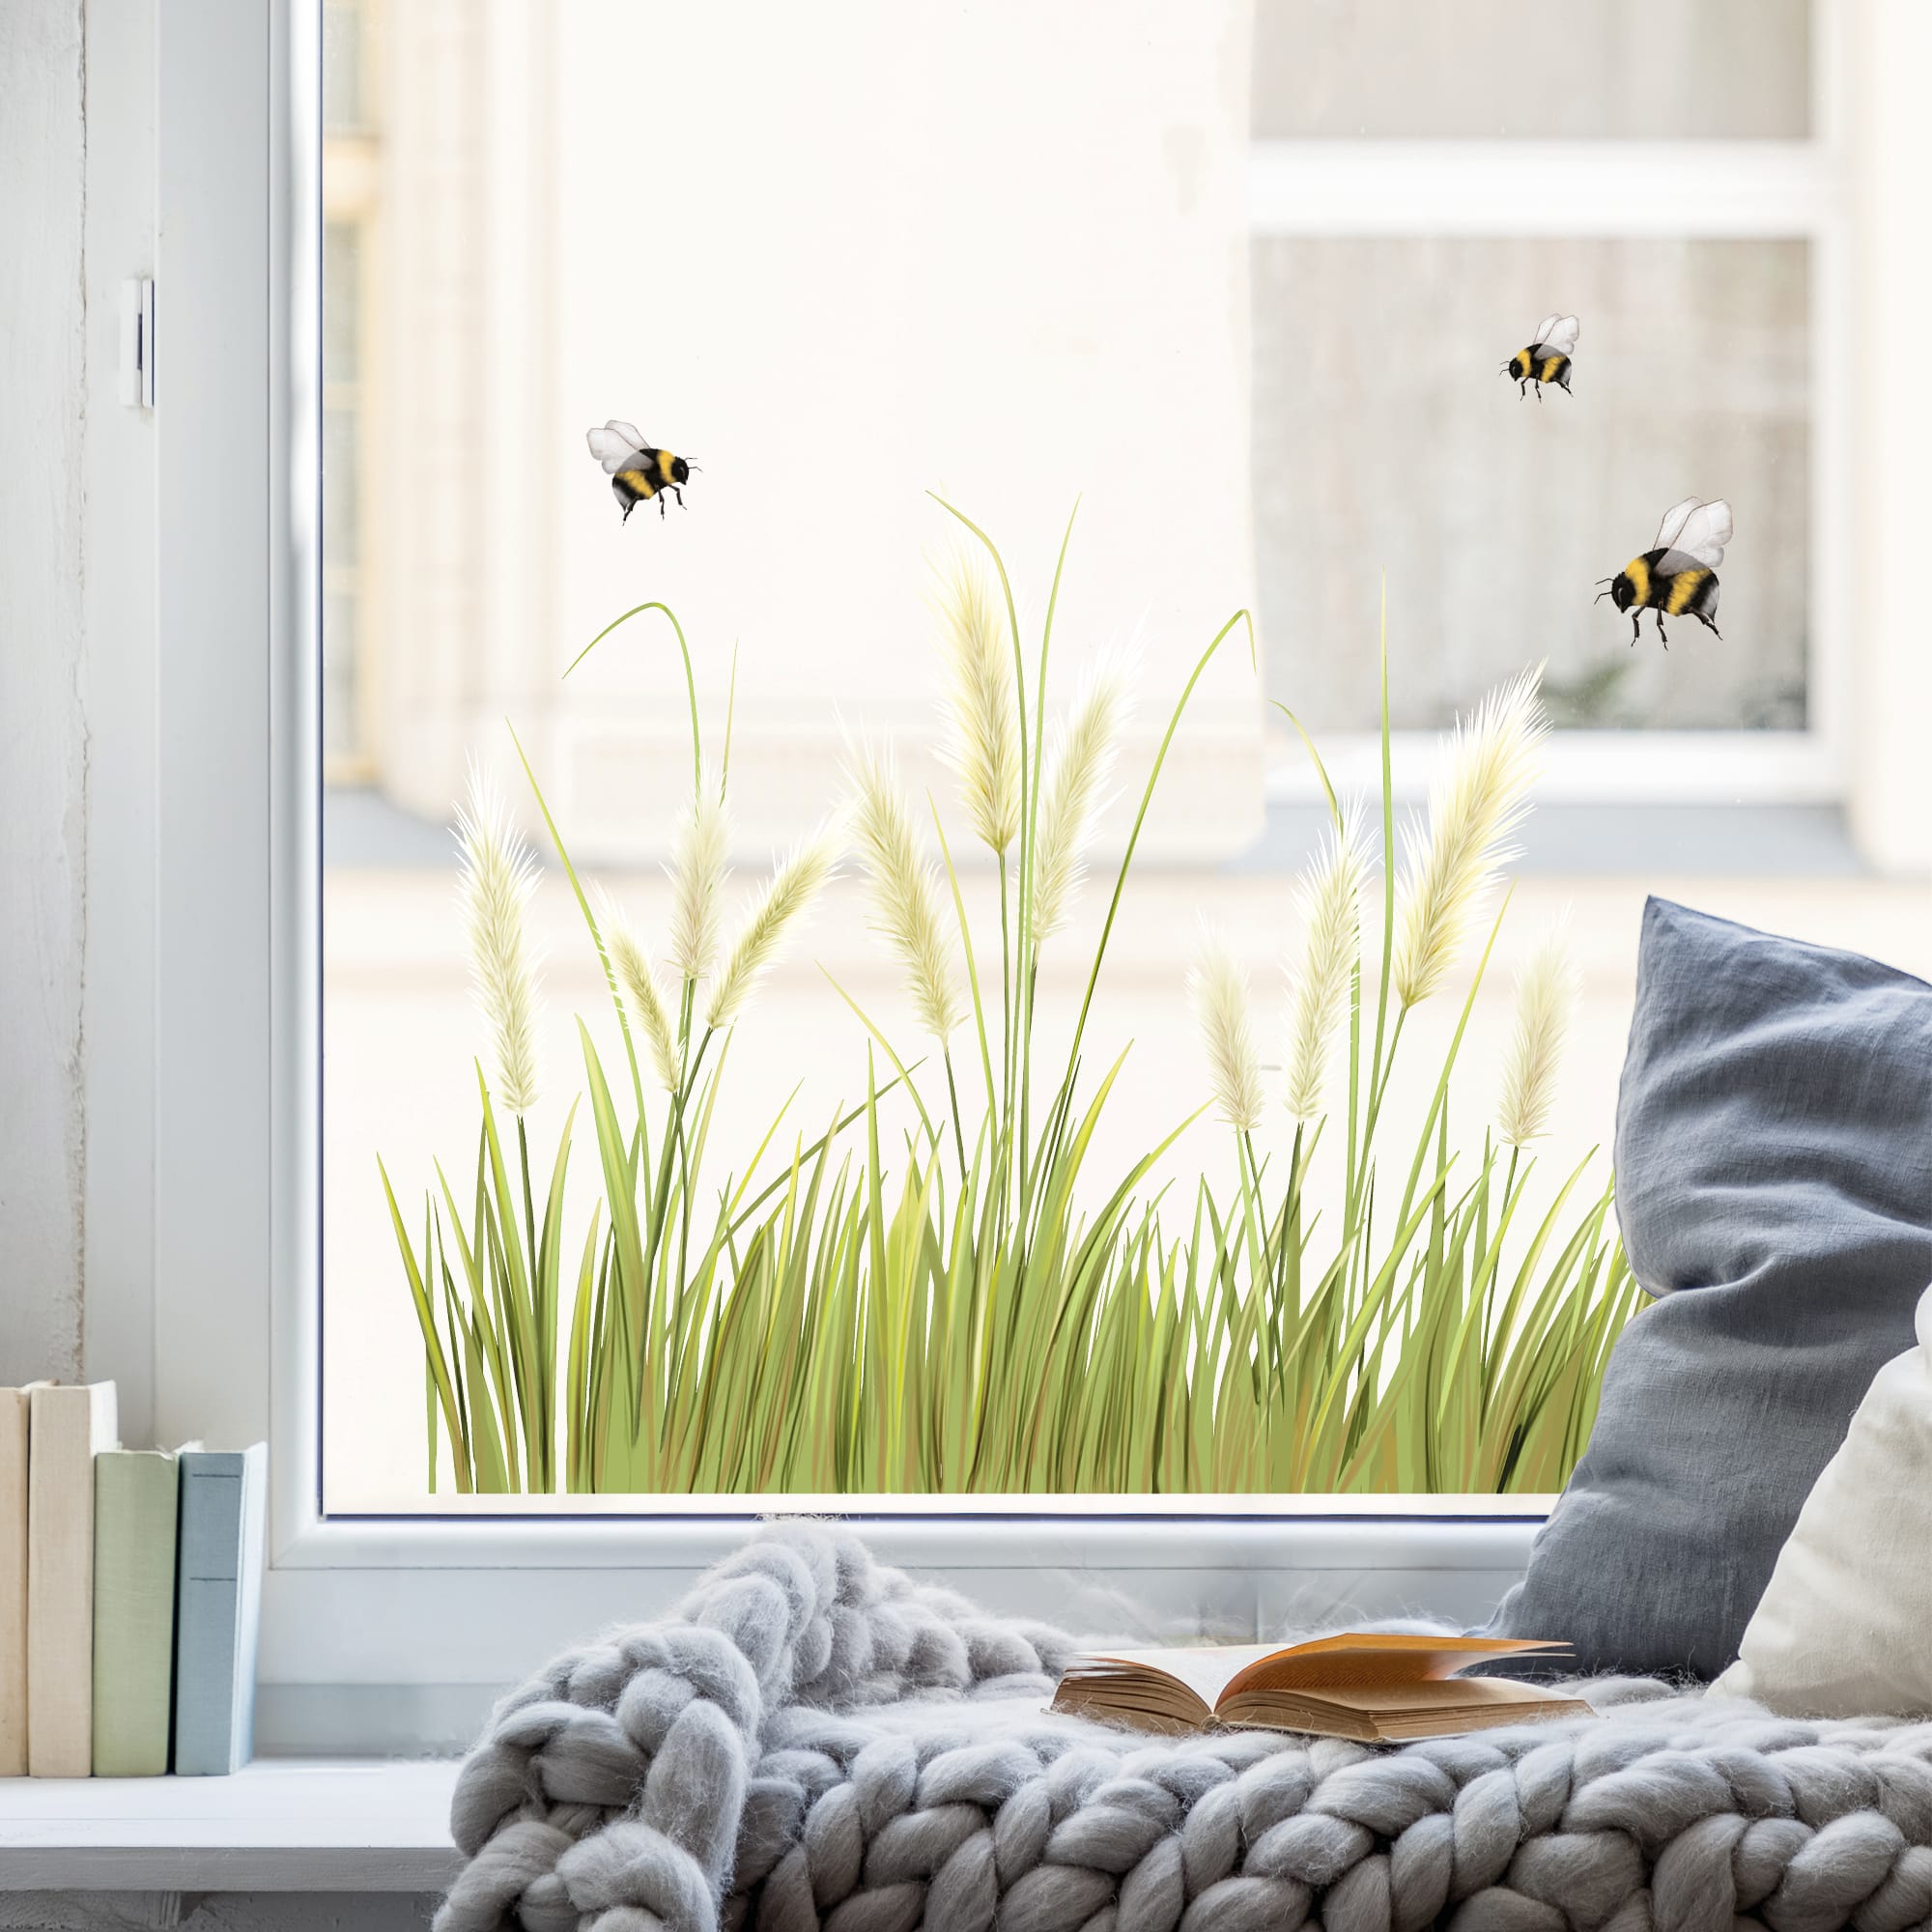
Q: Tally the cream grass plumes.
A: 11